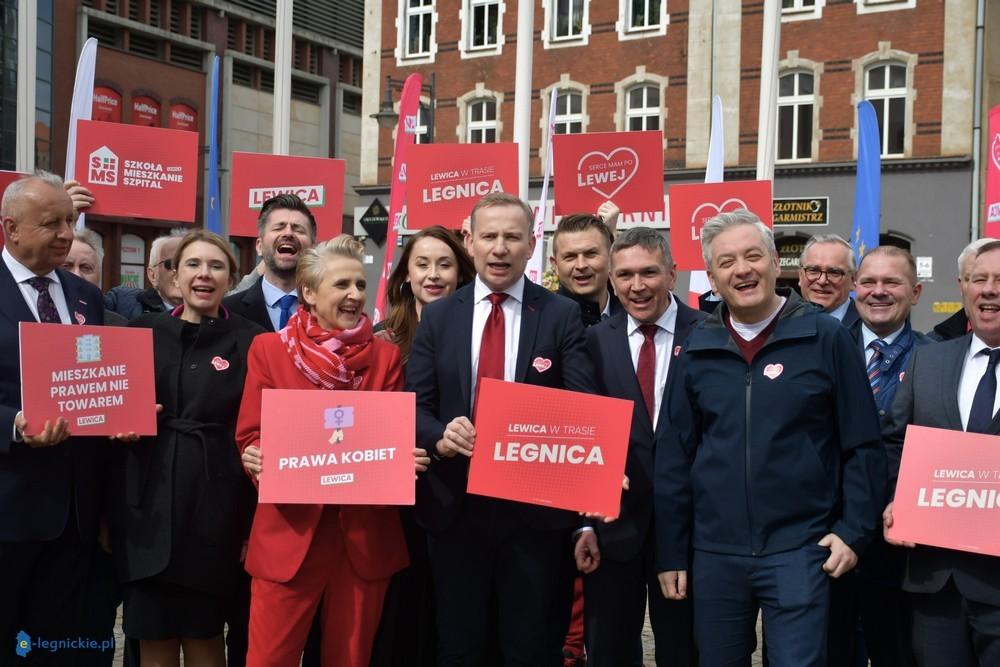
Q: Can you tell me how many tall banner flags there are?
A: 7